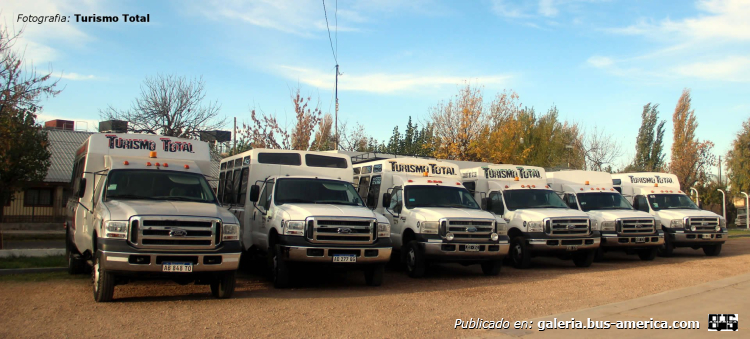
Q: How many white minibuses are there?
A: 6